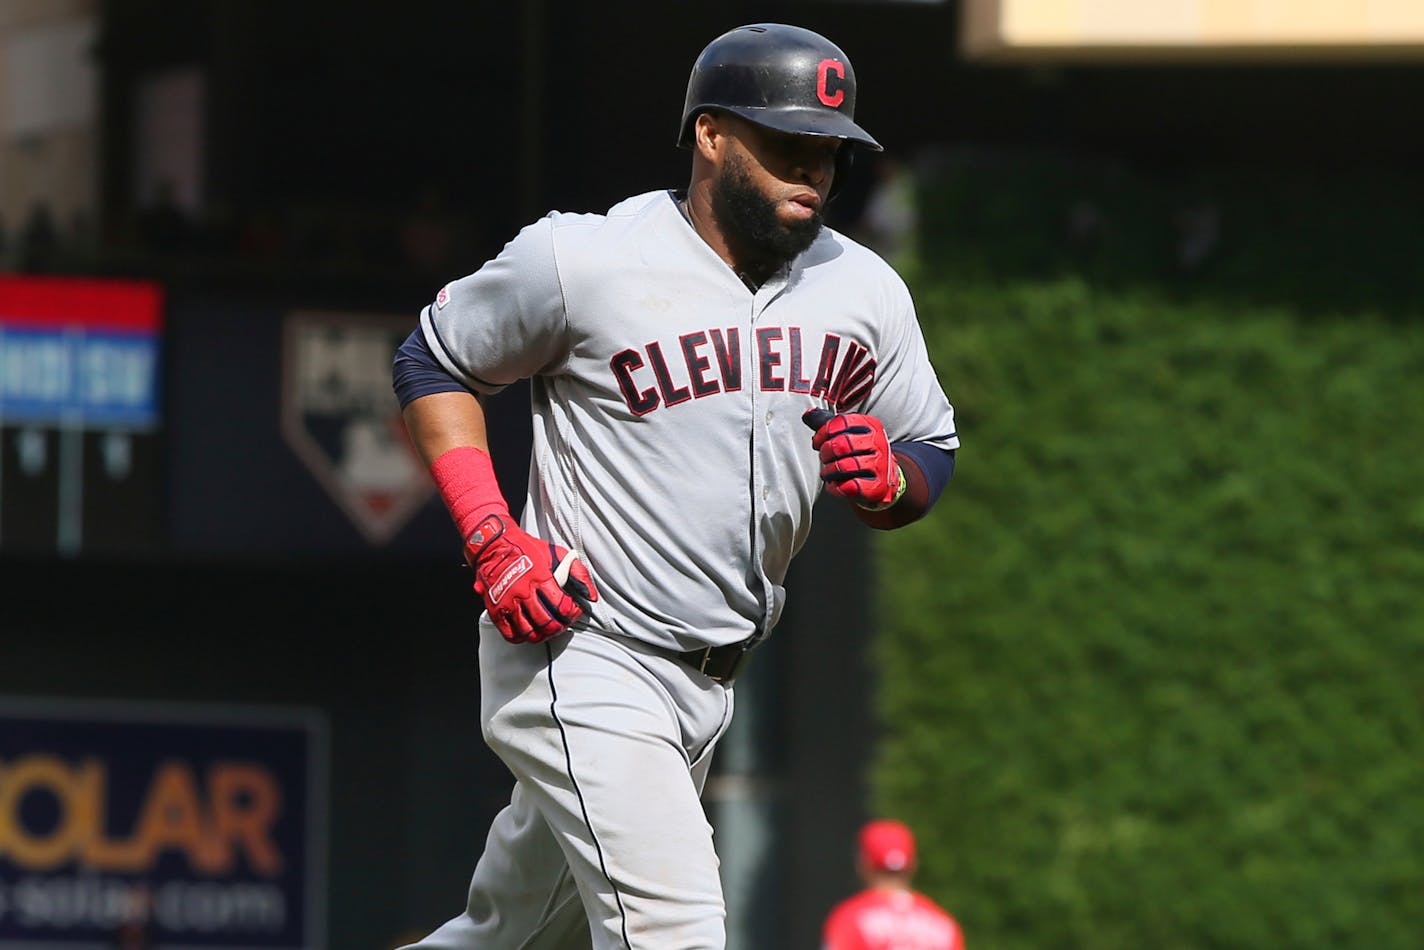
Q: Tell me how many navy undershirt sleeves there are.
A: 2